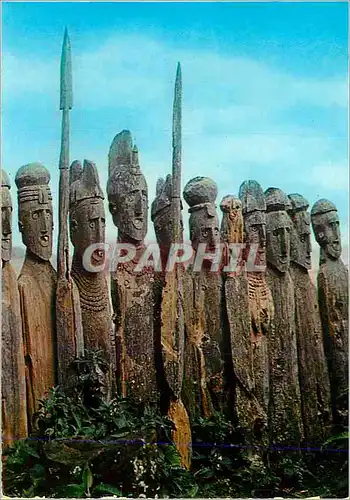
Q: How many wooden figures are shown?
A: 11